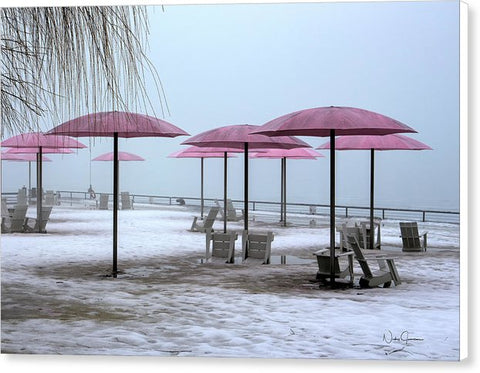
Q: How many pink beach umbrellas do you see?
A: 12